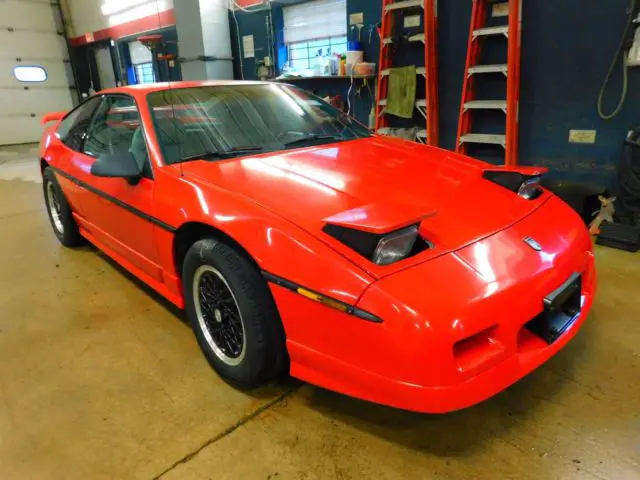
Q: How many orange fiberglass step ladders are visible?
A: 2